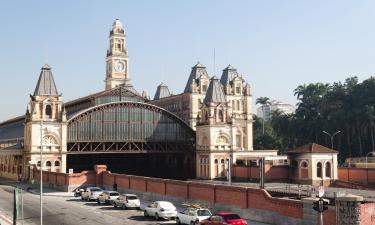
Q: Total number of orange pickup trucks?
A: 0